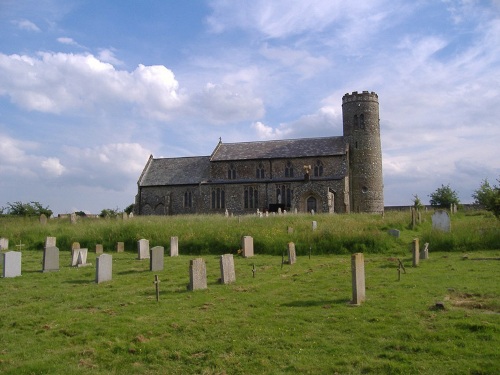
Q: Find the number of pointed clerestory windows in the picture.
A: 4